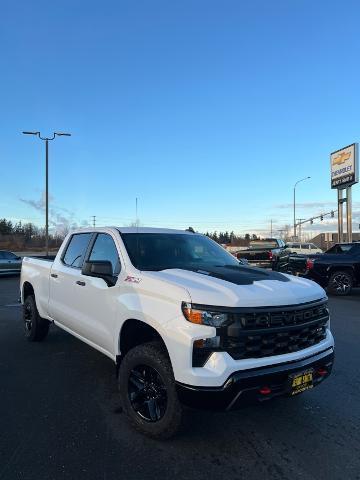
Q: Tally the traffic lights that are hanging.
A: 3